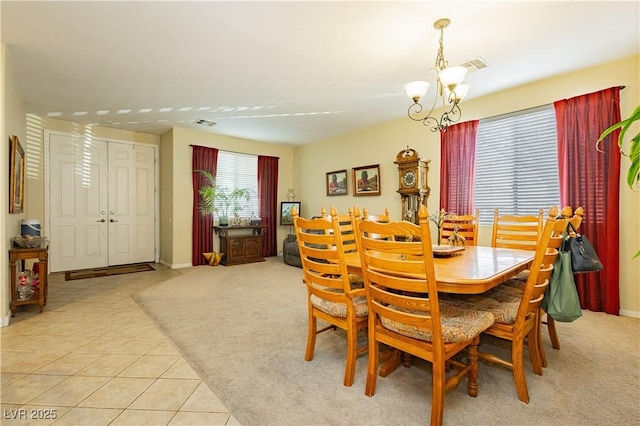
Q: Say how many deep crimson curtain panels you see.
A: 4